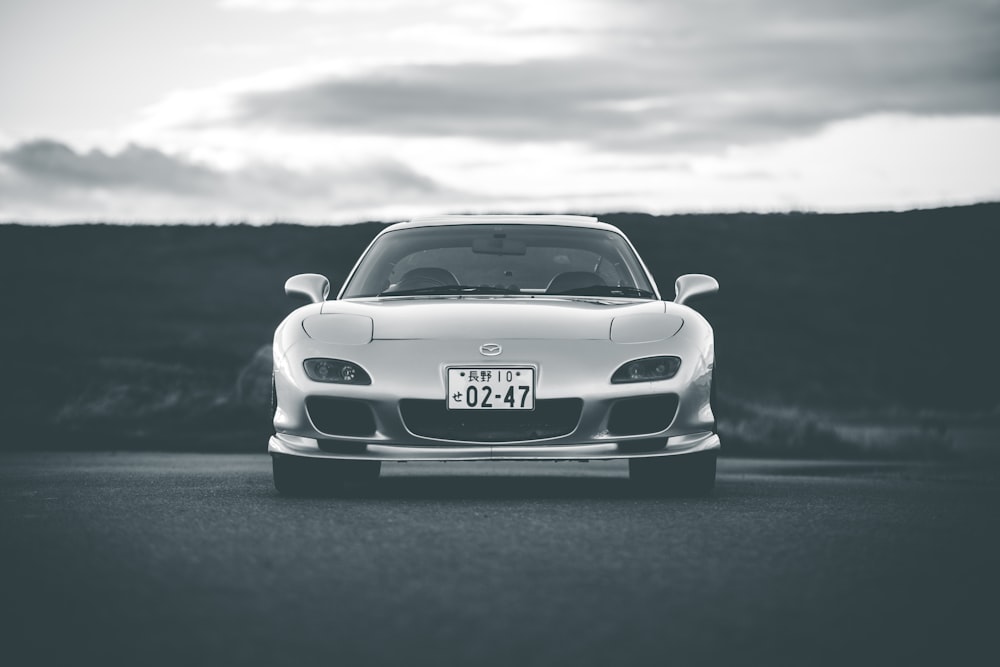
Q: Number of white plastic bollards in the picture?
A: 0